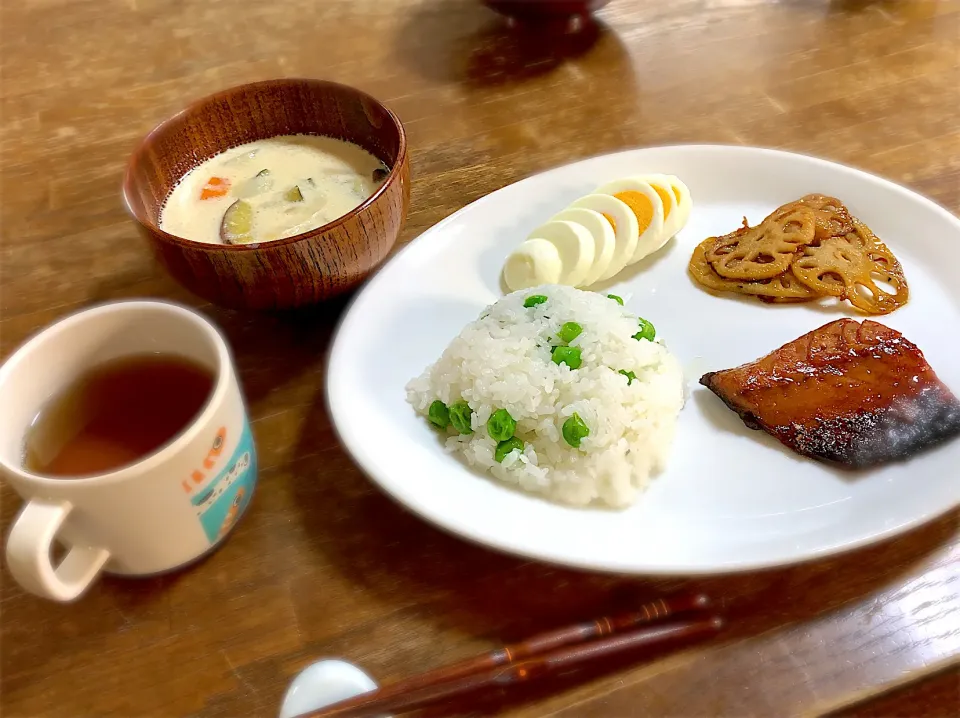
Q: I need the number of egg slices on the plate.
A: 7